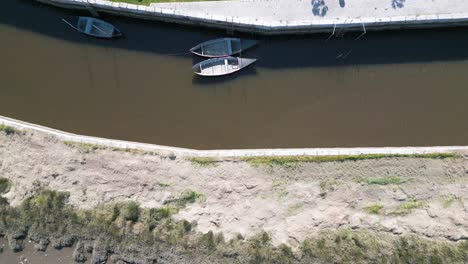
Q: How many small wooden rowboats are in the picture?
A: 3